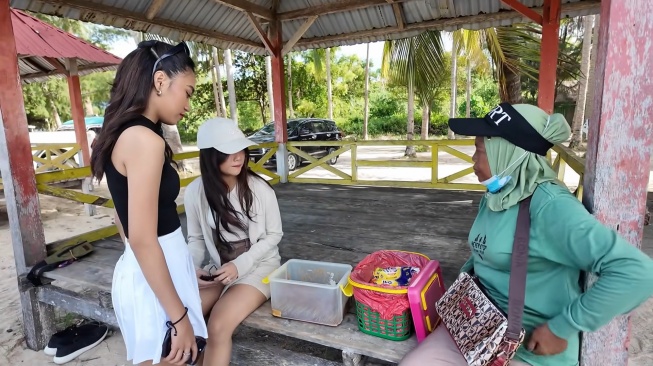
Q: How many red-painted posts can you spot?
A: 5